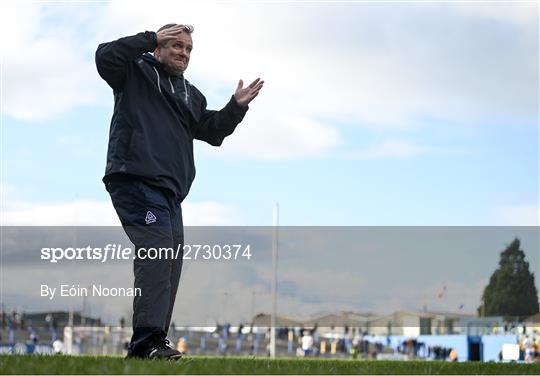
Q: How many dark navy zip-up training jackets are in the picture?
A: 1